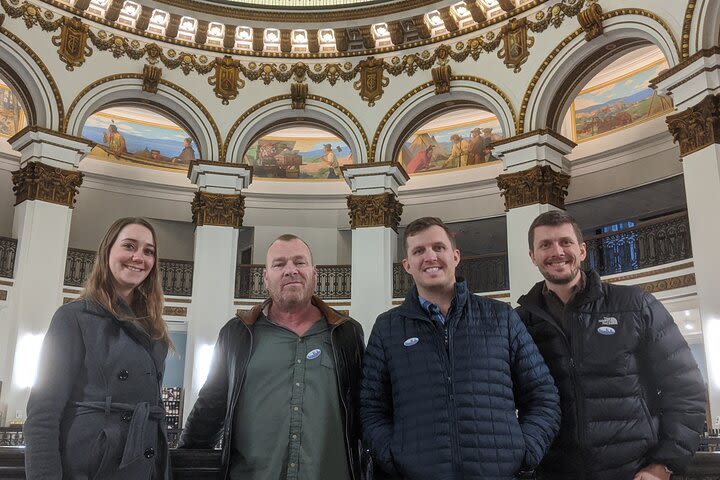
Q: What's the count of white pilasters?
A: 5